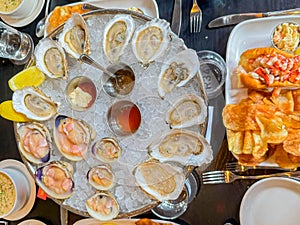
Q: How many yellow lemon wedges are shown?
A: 2